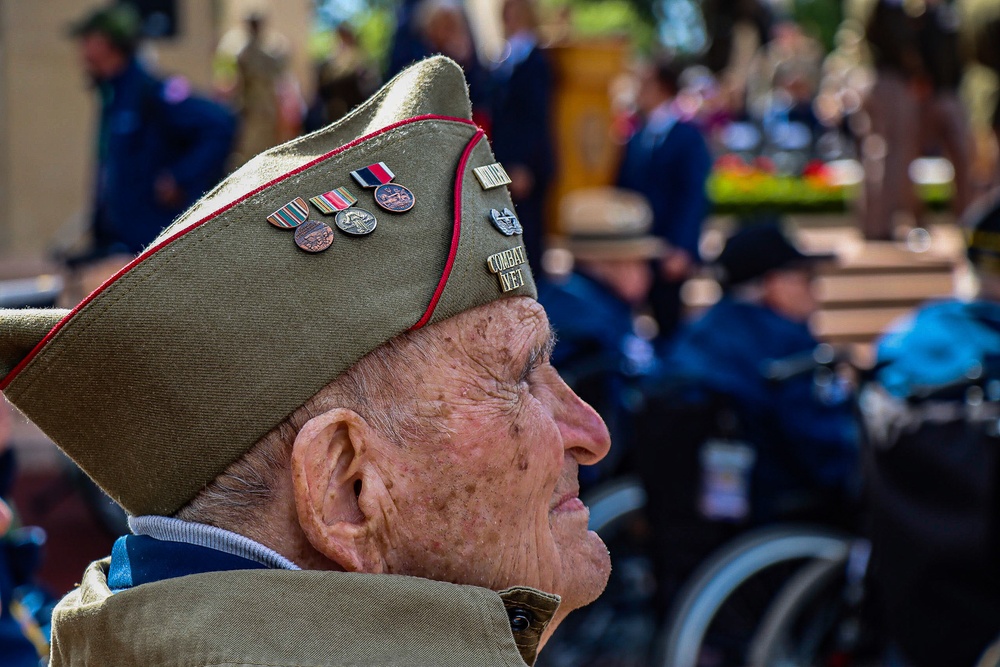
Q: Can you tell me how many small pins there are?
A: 6